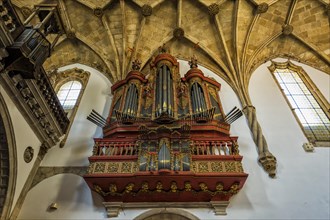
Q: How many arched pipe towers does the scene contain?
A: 3